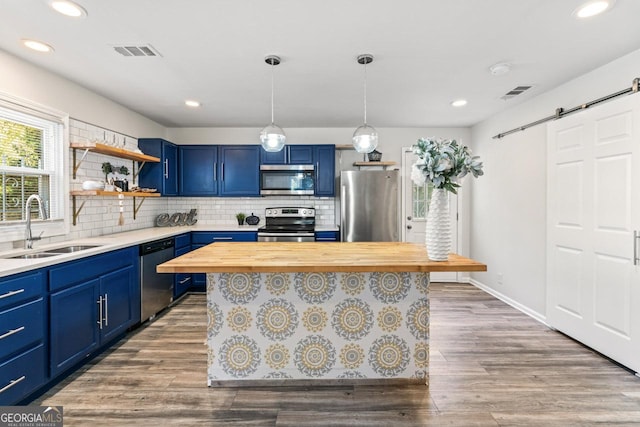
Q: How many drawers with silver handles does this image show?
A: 6